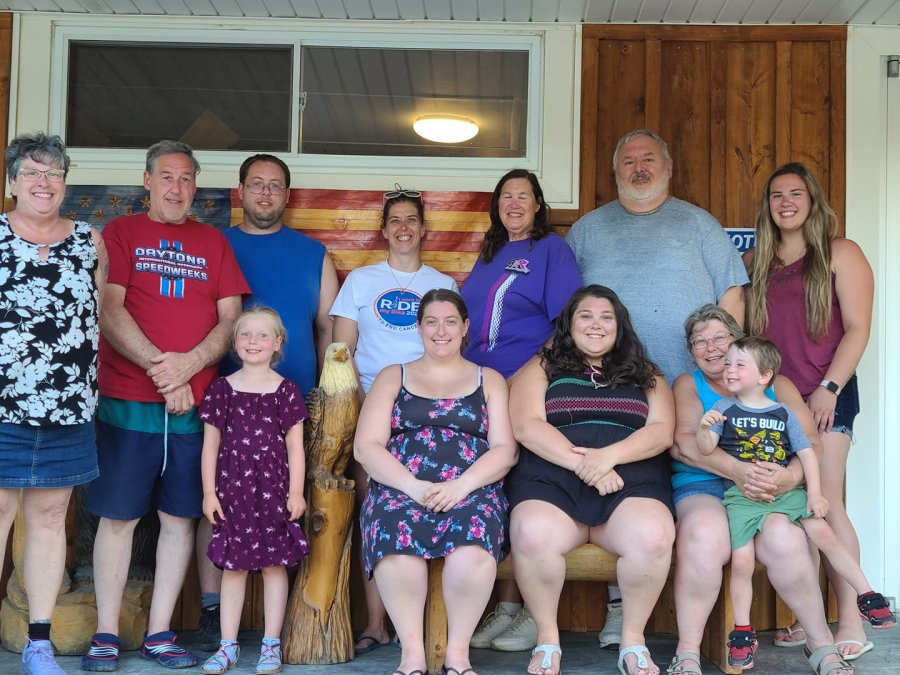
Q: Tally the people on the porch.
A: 12